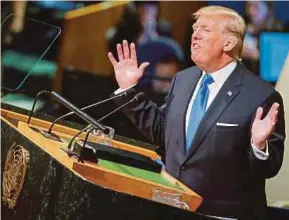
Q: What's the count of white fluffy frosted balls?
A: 0